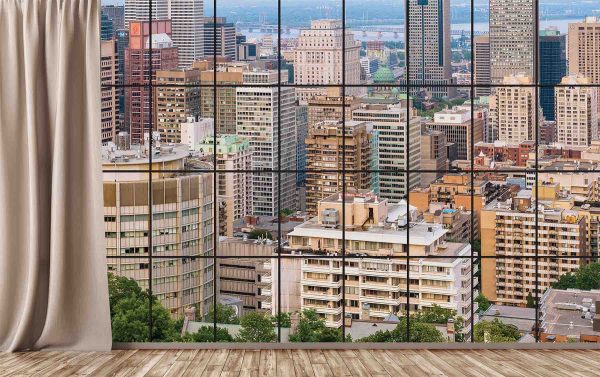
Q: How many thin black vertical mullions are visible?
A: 7